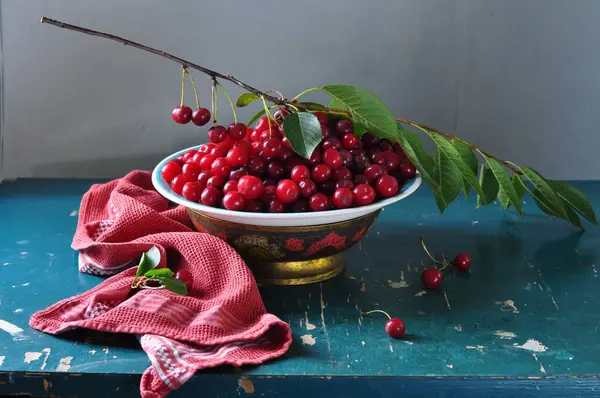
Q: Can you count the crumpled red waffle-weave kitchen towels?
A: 1